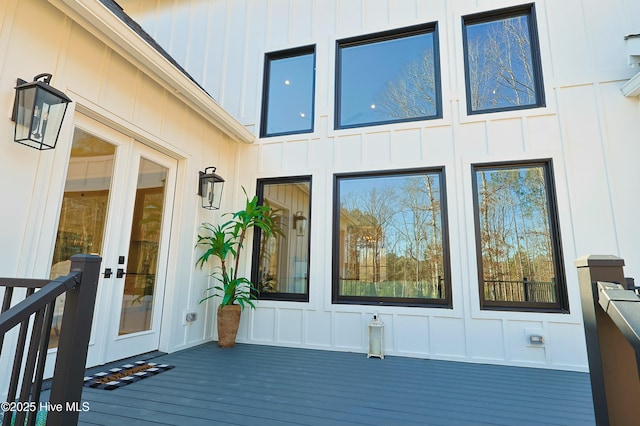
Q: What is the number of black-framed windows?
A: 6